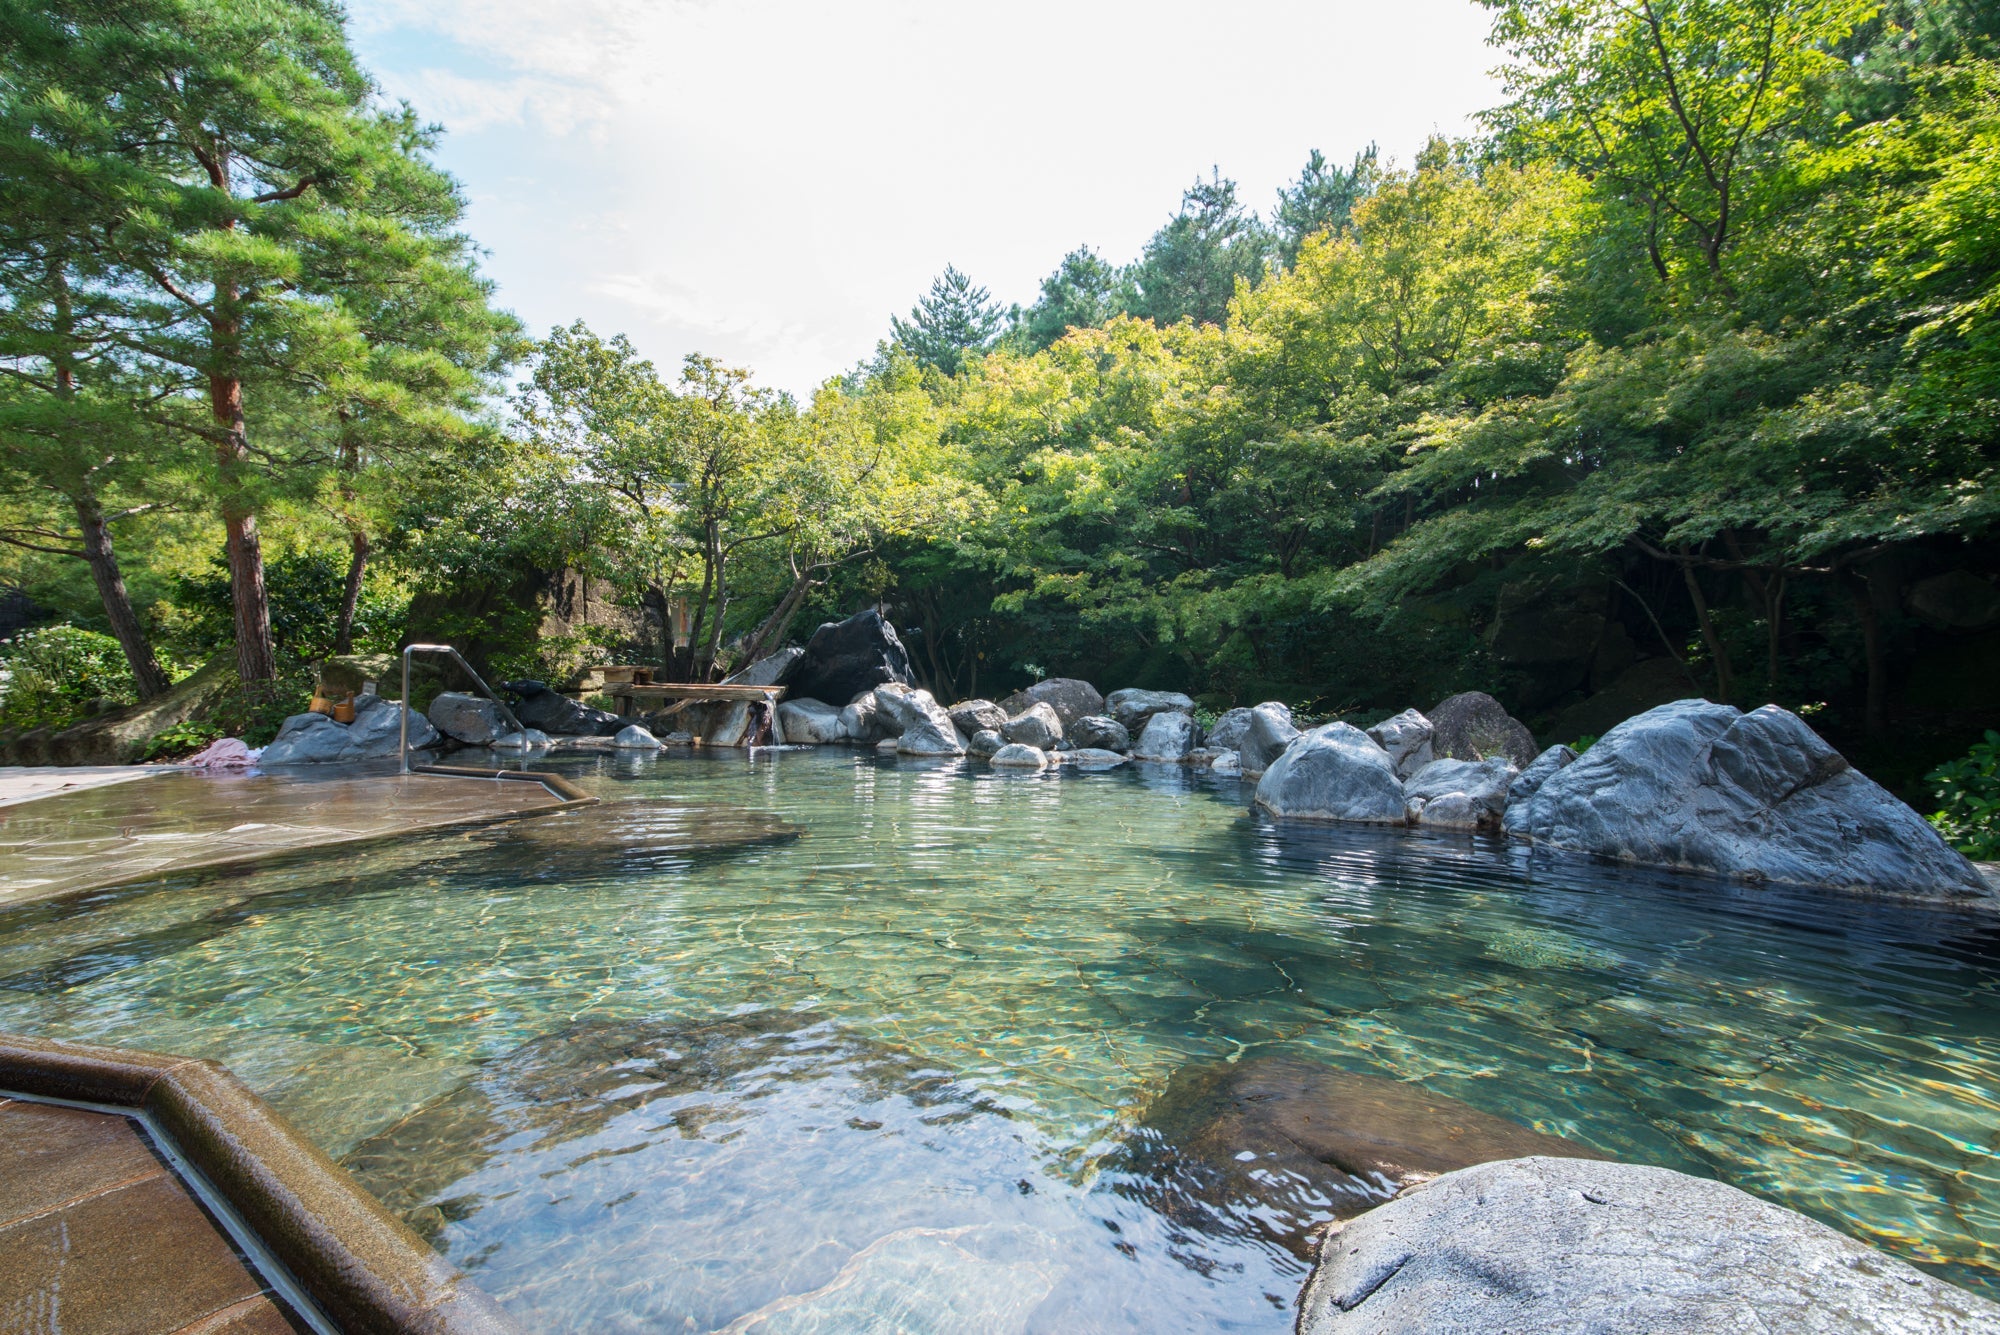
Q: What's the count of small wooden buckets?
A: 2